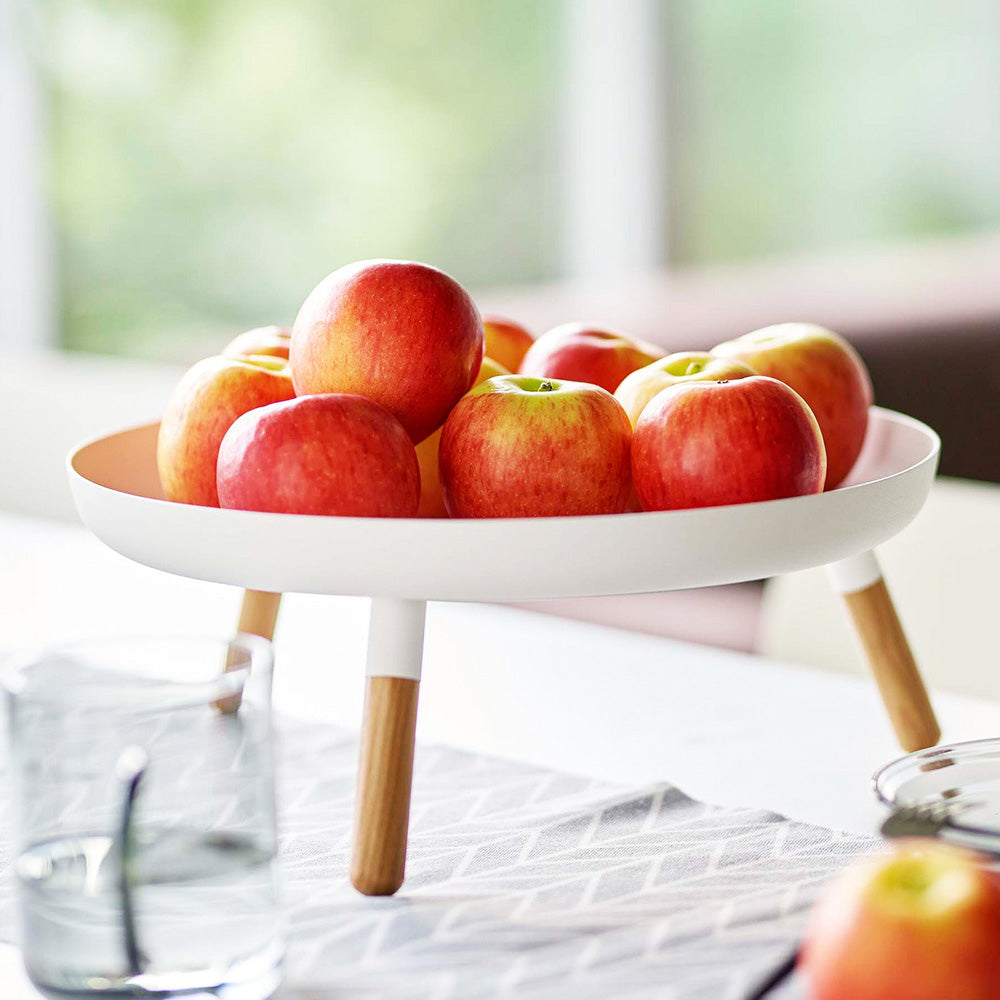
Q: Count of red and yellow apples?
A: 12